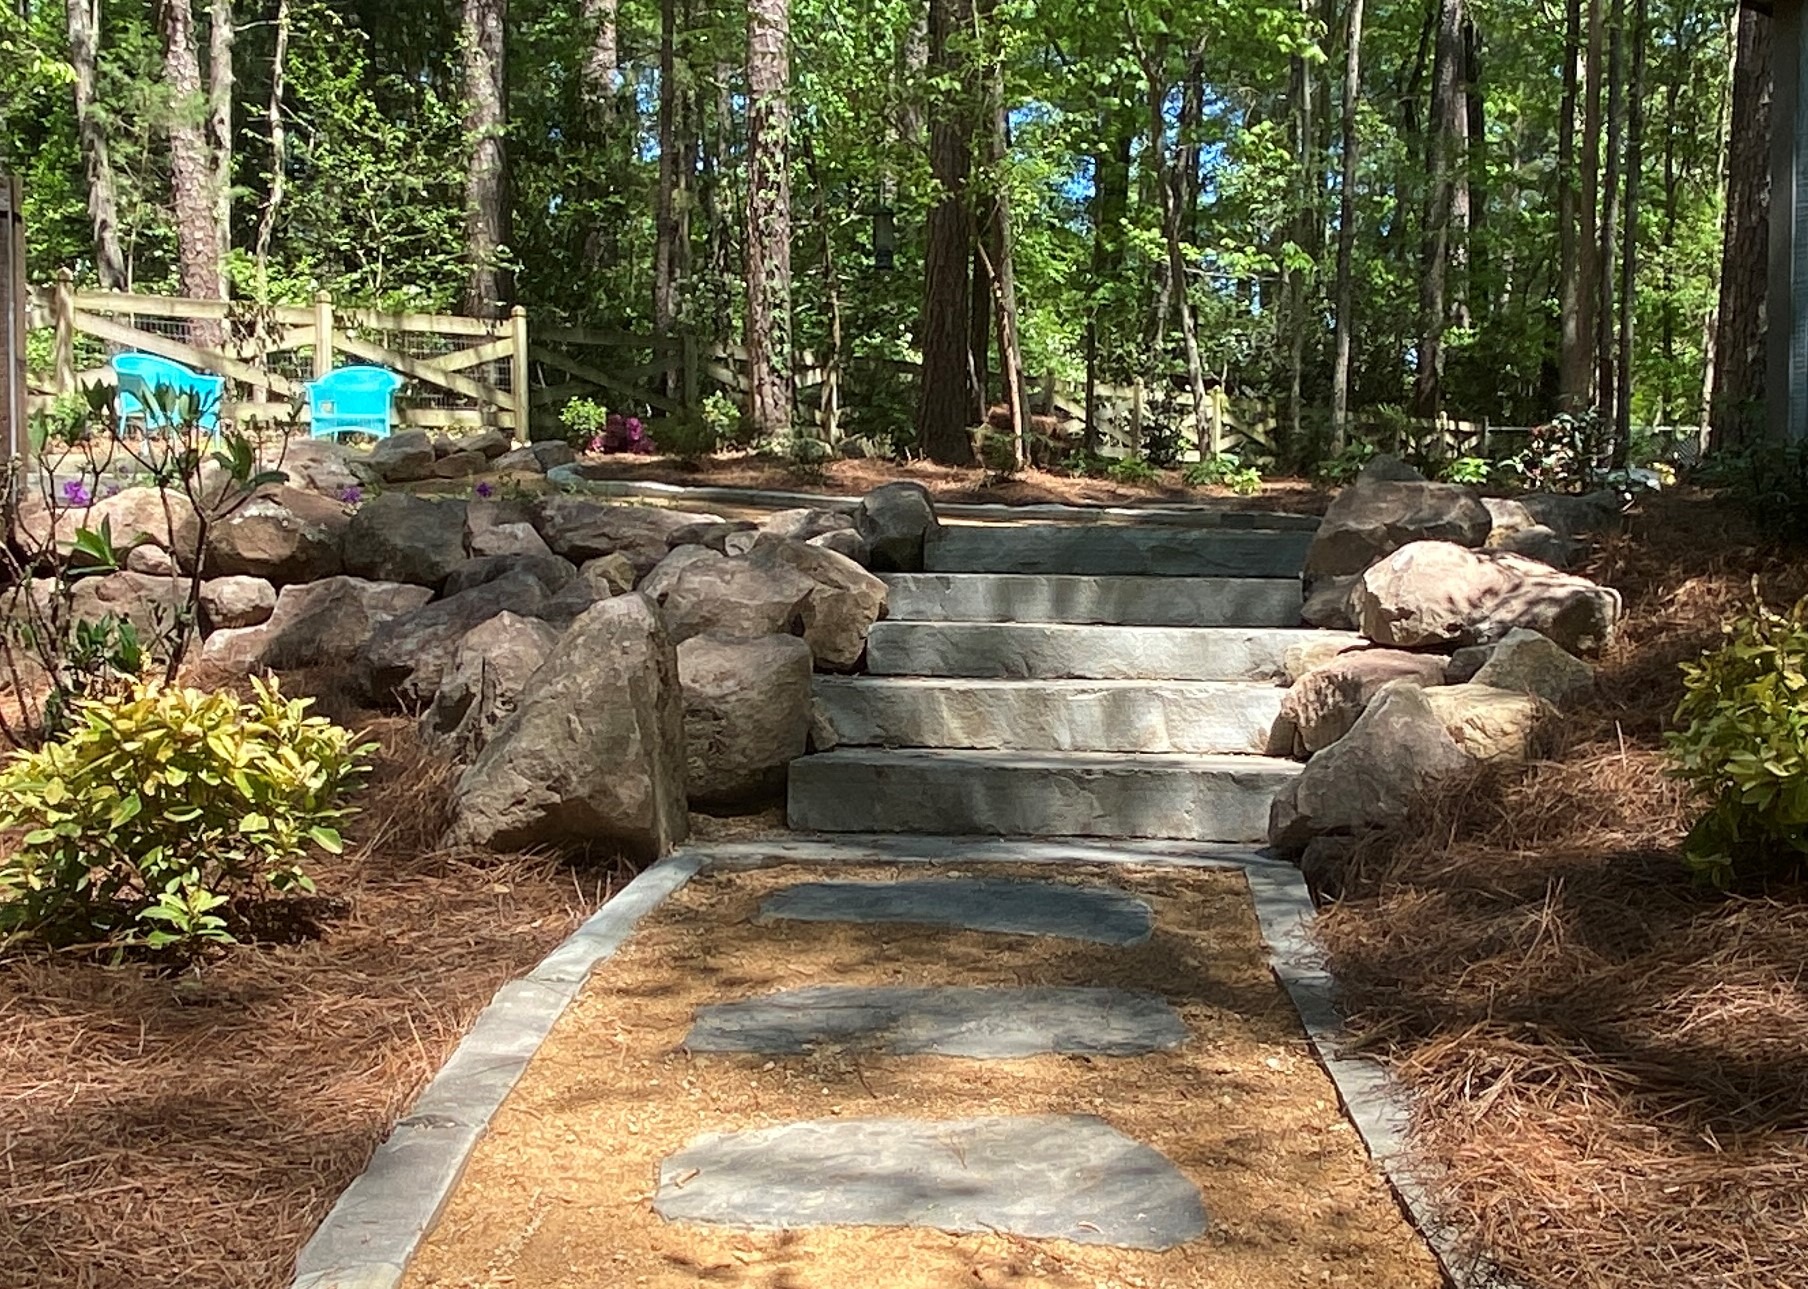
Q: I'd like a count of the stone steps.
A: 5